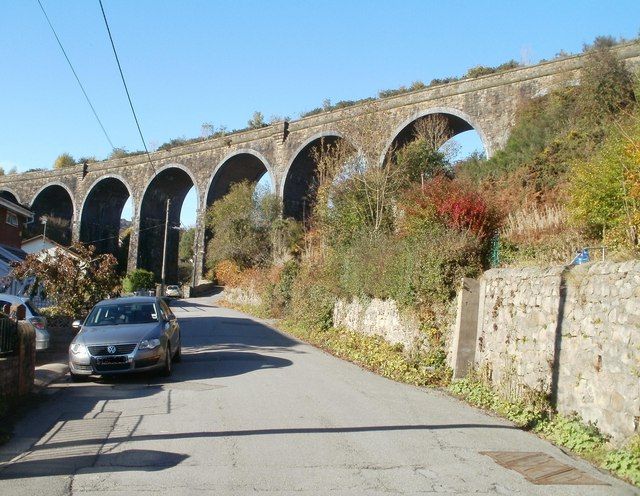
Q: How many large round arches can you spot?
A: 7